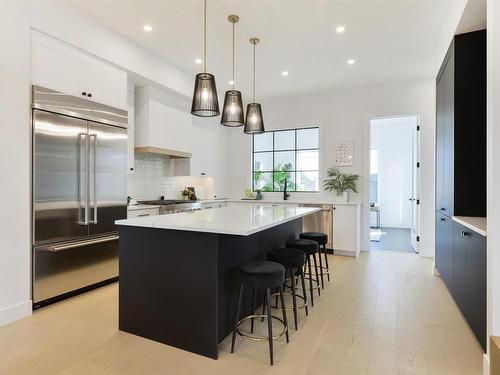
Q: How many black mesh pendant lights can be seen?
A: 3